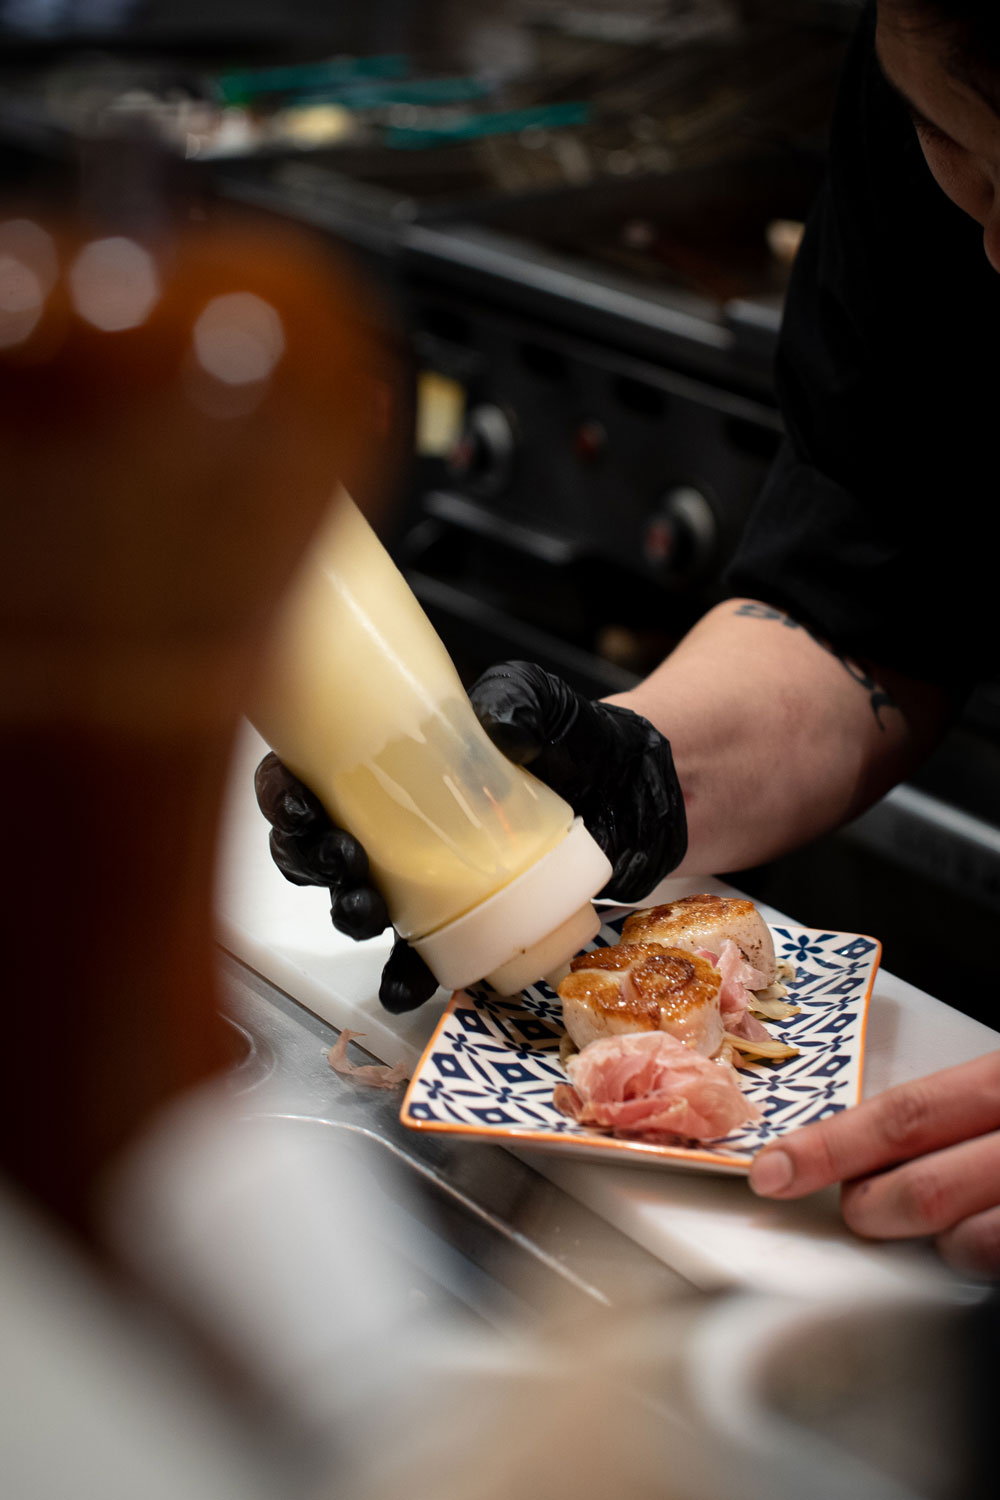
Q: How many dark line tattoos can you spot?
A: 1